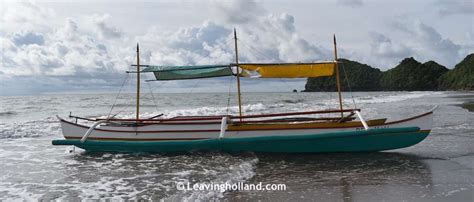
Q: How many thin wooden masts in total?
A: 3